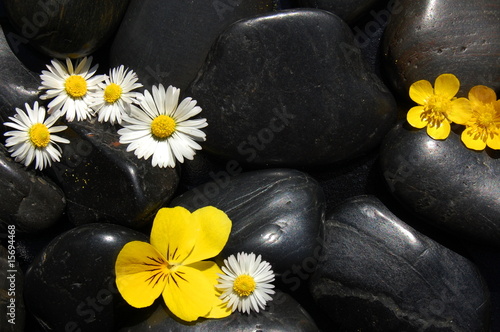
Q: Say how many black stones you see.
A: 14